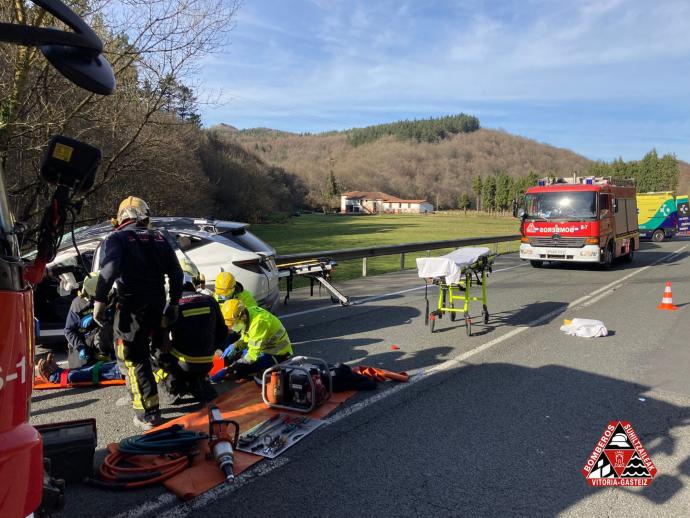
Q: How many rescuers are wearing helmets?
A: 5